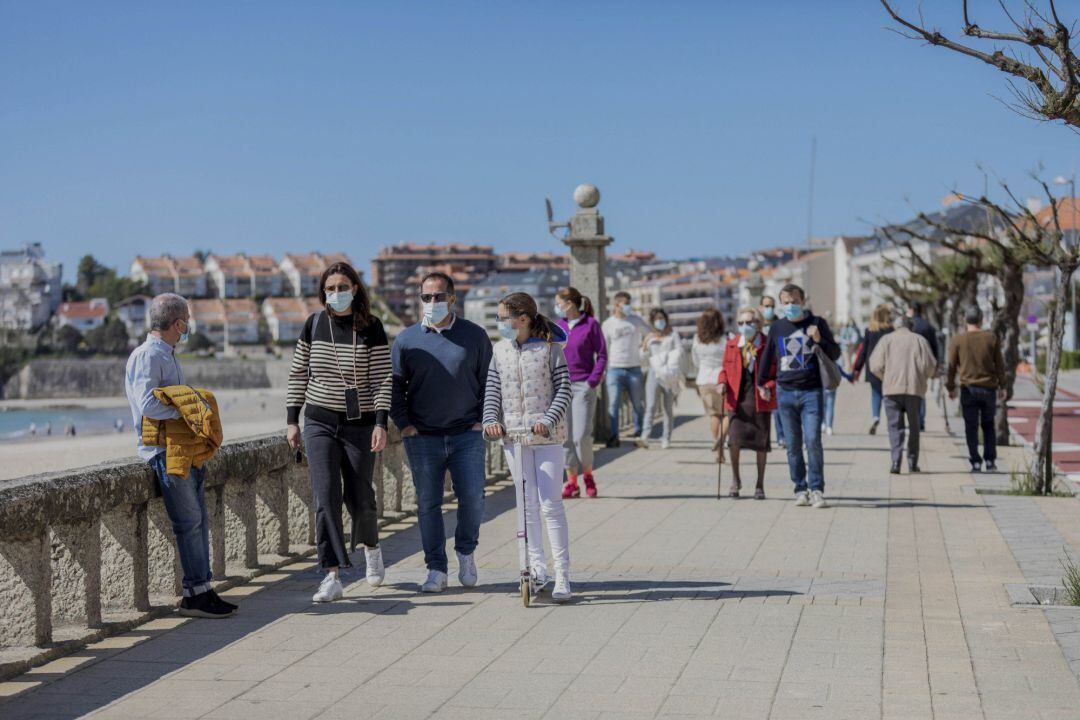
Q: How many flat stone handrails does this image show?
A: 1